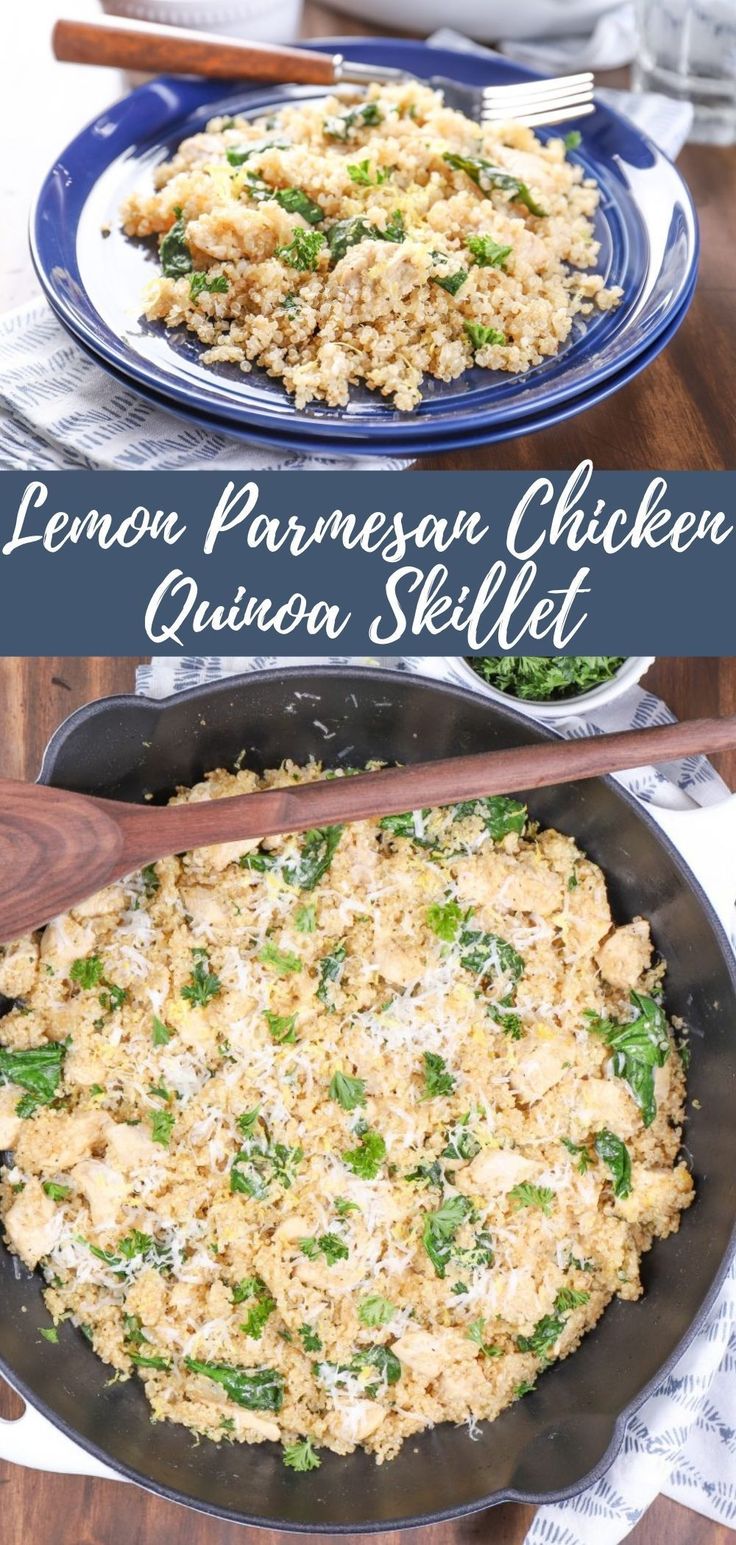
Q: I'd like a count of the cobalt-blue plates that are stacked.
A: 2